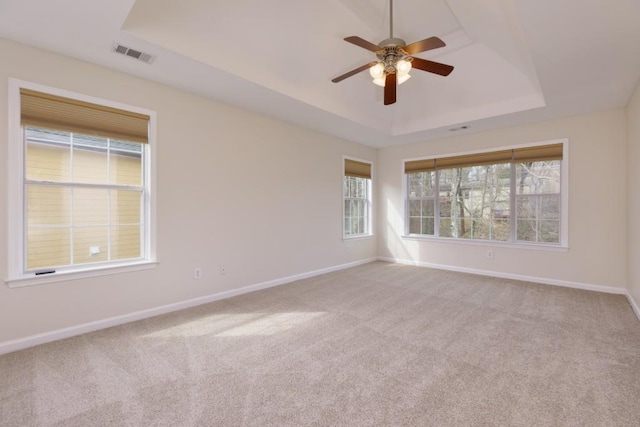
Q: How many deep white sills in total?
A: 3